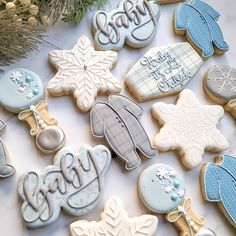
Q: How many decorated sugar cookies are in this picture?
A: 13